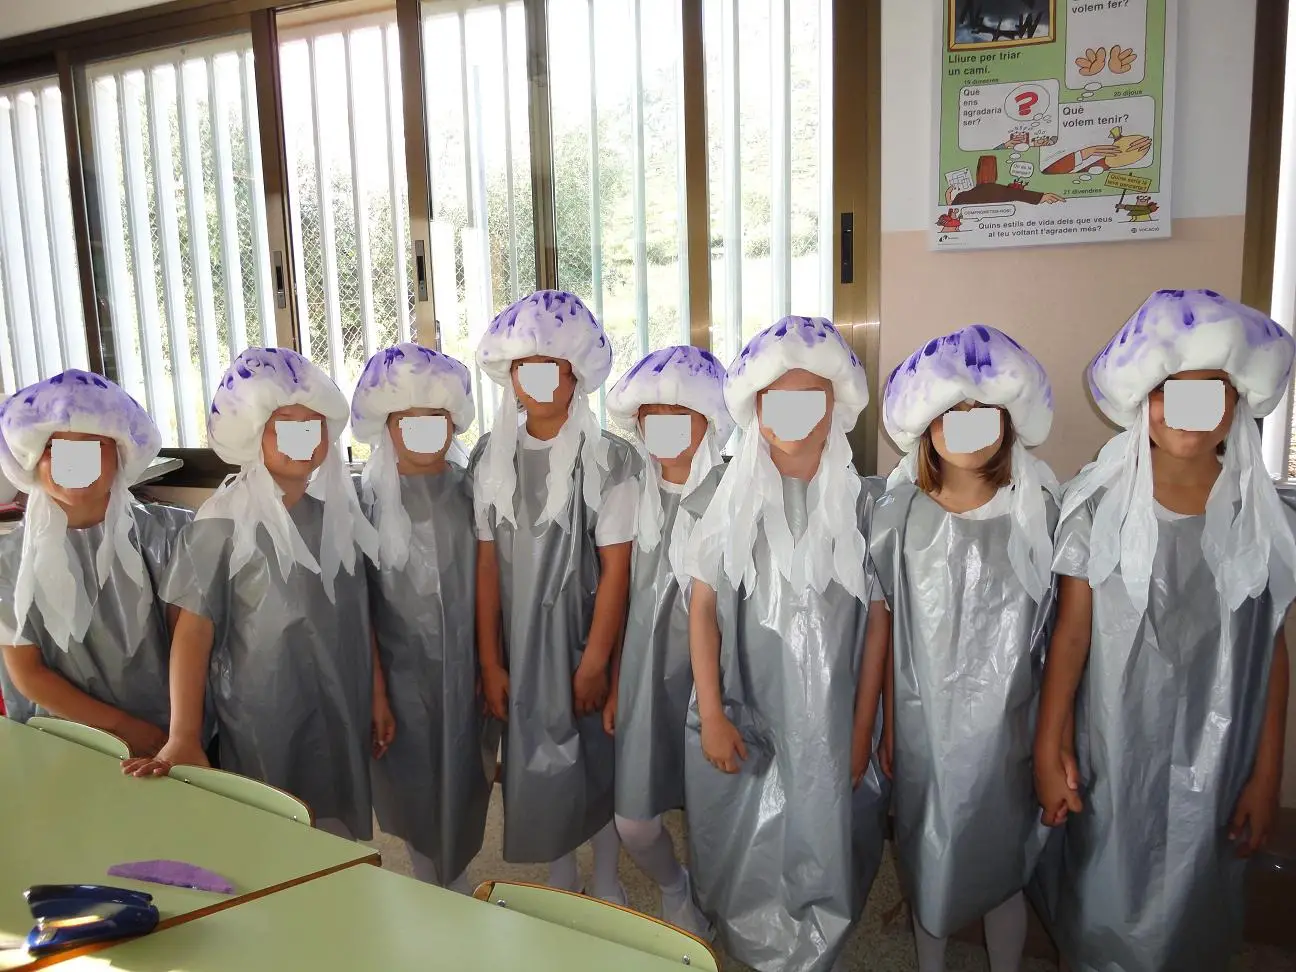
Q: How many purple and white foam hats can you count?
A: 8